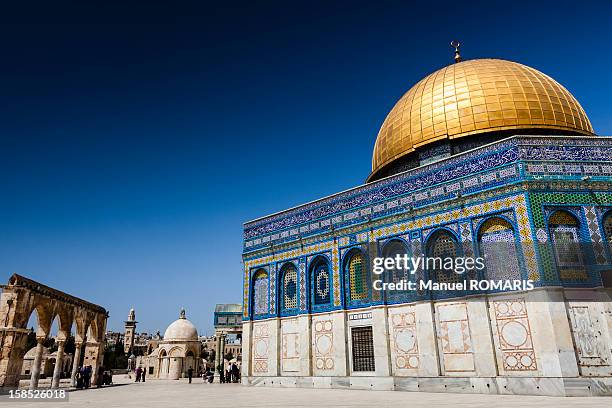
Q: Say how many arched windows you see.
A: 9